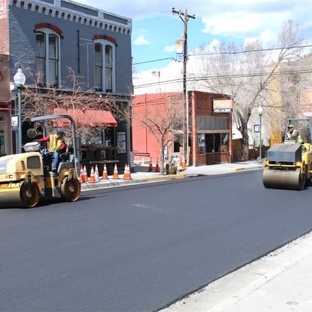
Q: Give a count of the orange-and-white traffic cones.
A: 11